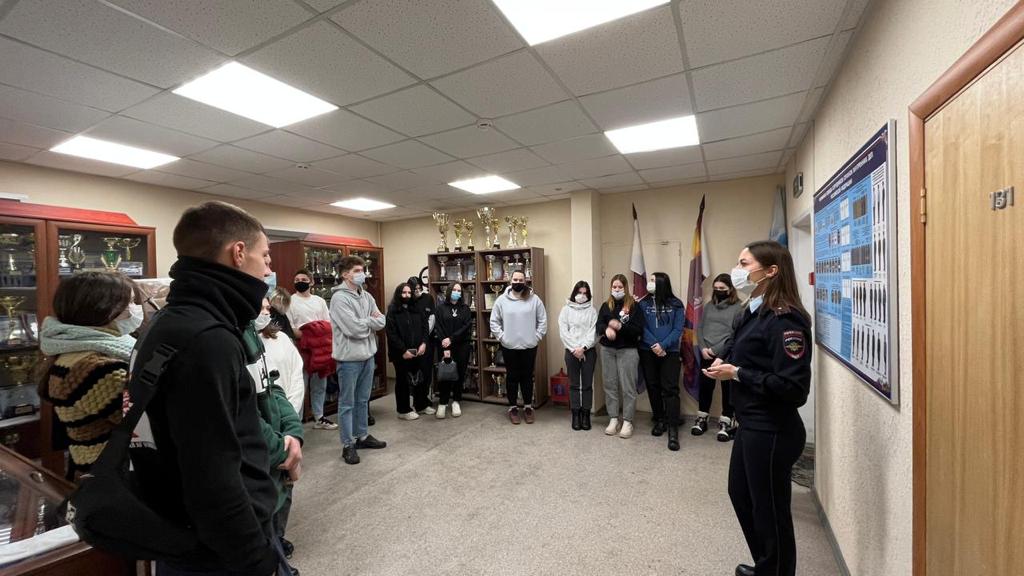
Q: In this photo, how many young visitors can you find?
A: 15